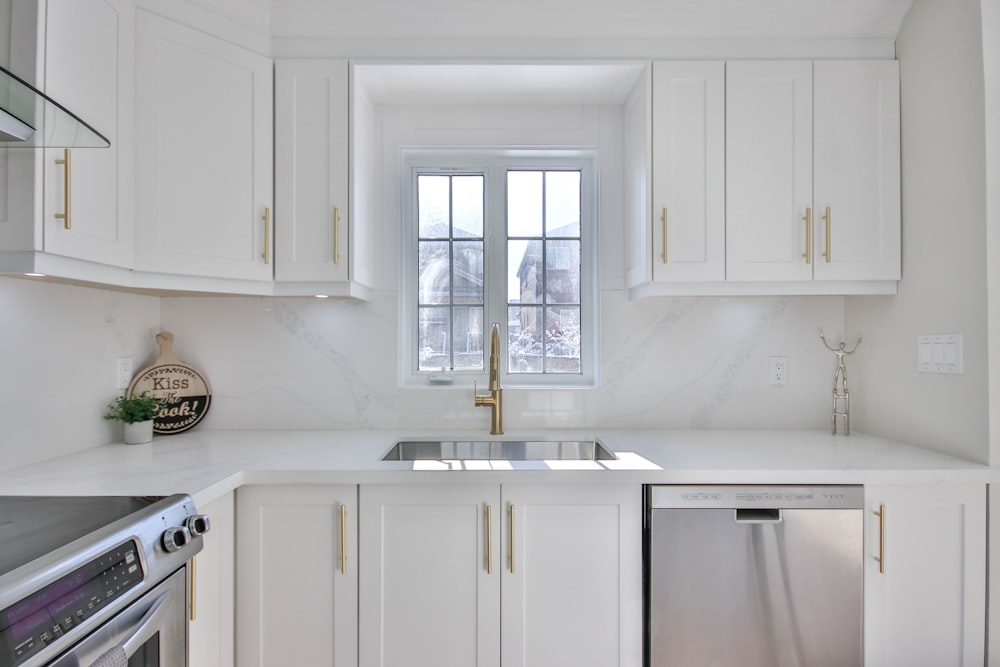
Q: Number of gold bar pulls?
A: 11